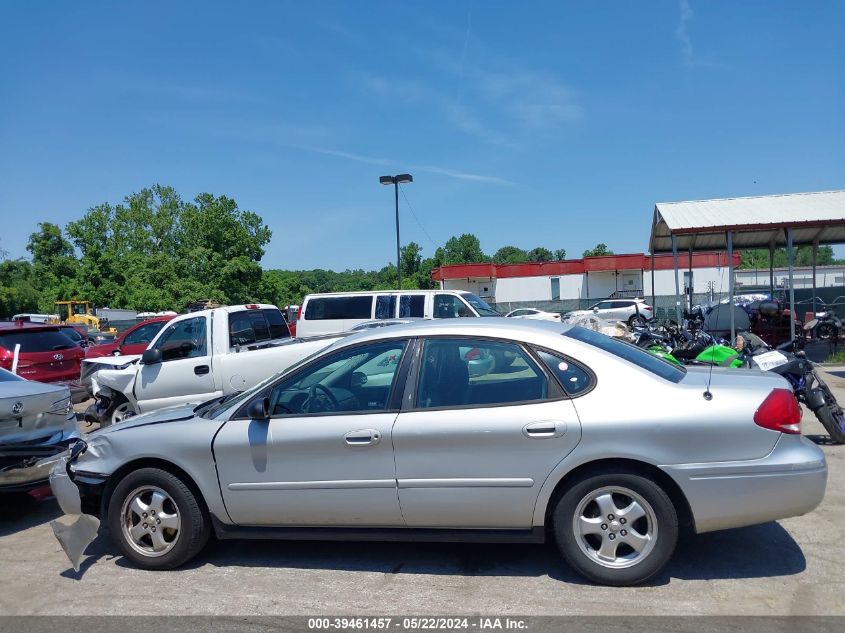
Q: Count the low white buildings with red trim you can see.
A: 1